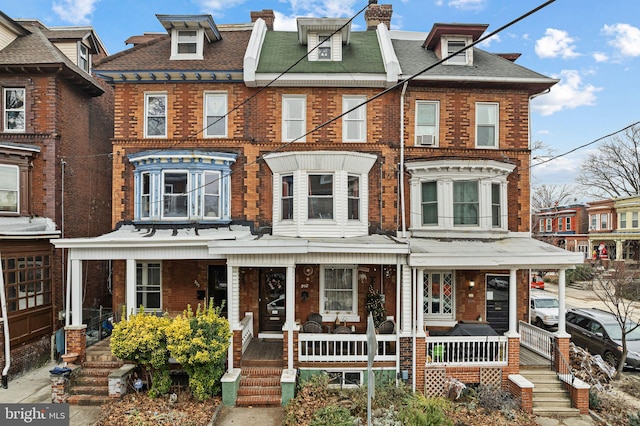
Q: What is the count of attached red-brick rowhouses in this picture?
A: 3